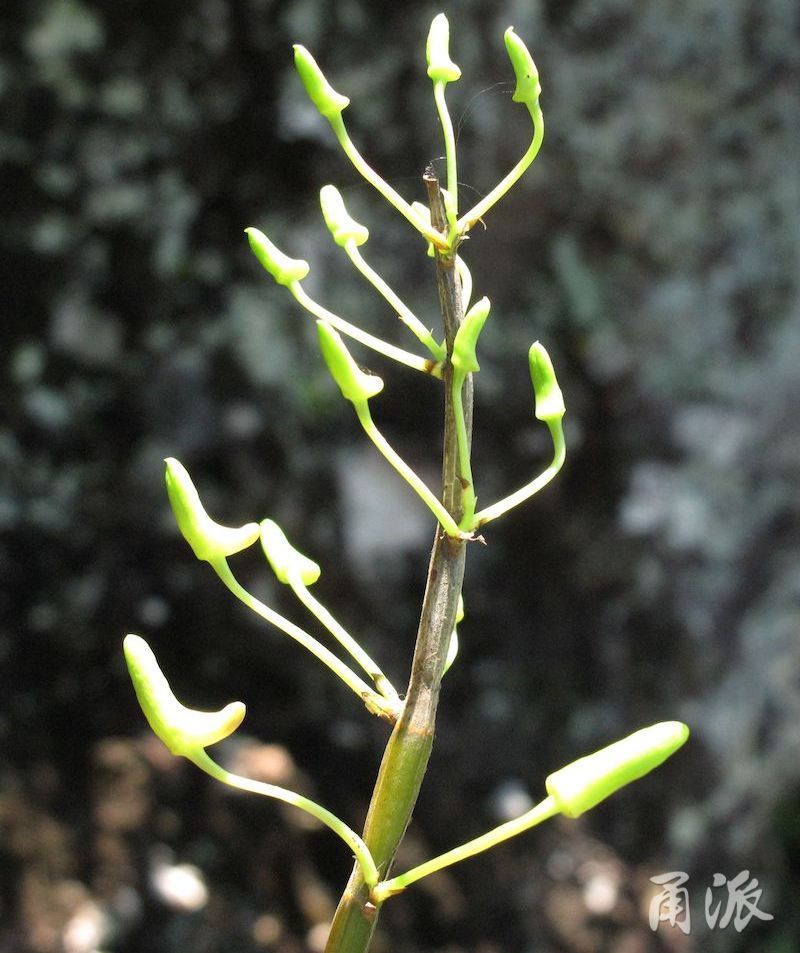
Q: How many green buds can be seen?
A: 12